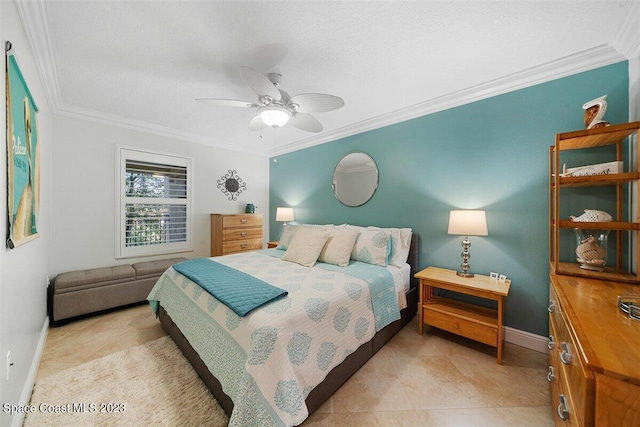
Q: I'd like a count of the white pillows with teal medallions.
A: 2